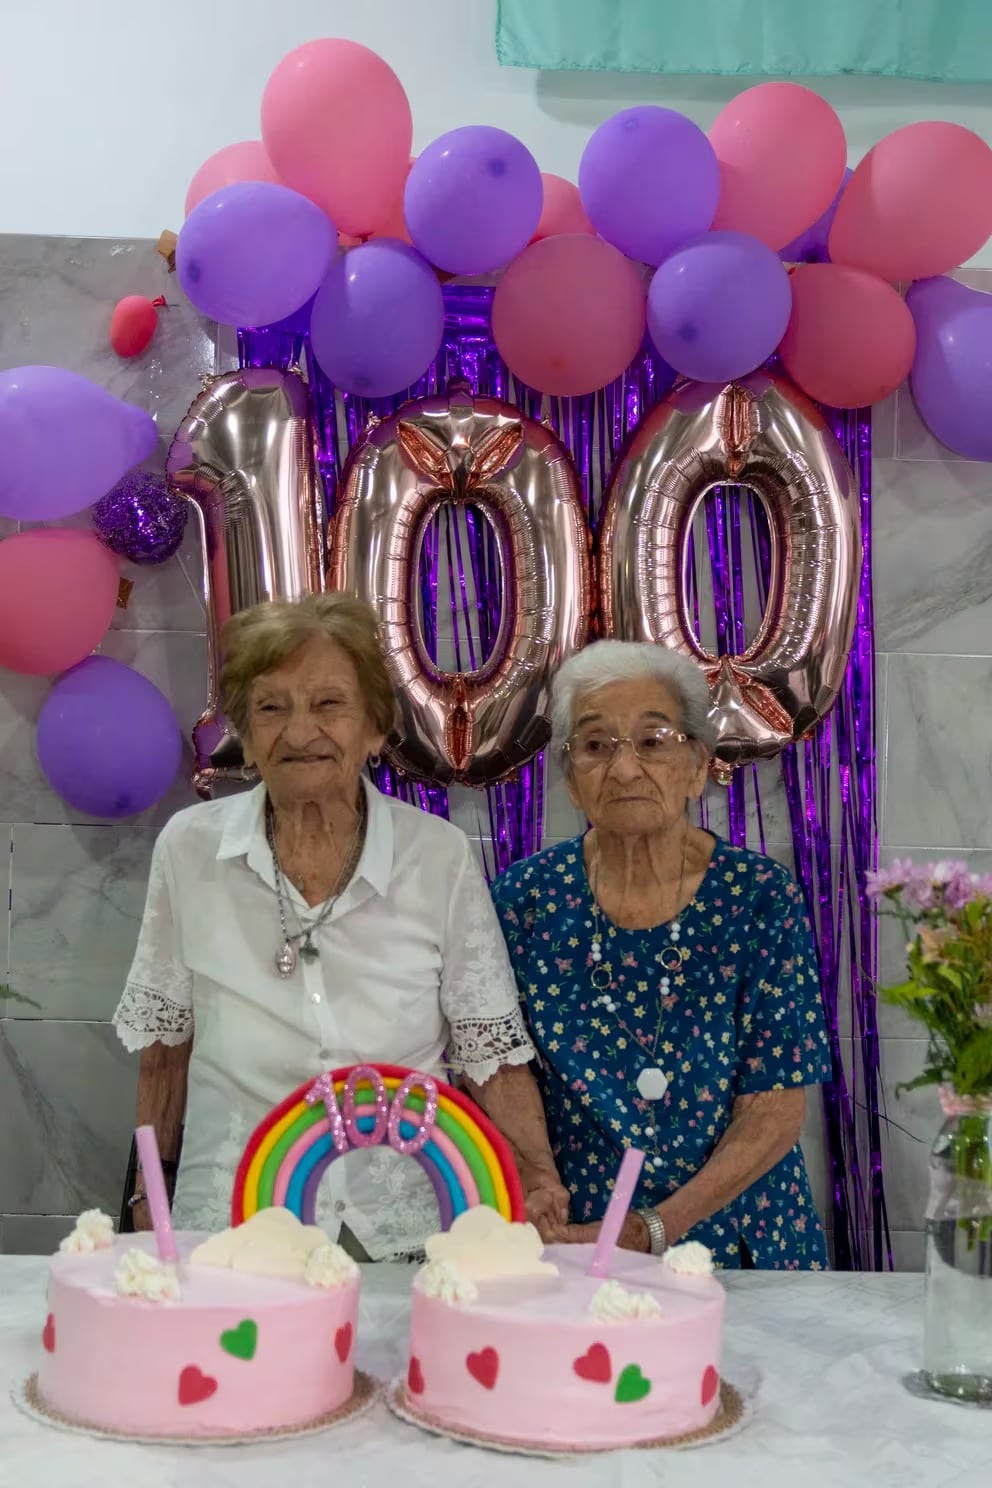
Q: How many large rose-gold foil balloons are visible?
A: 3